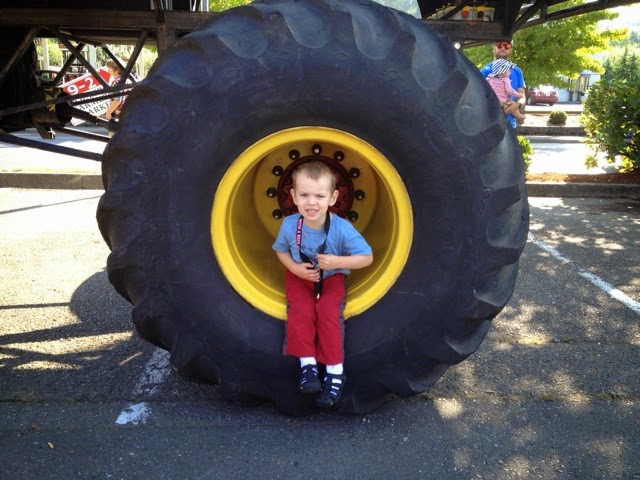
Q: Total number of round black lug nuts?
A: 9